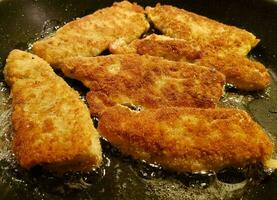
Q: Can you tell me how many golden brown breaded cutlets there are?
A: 6